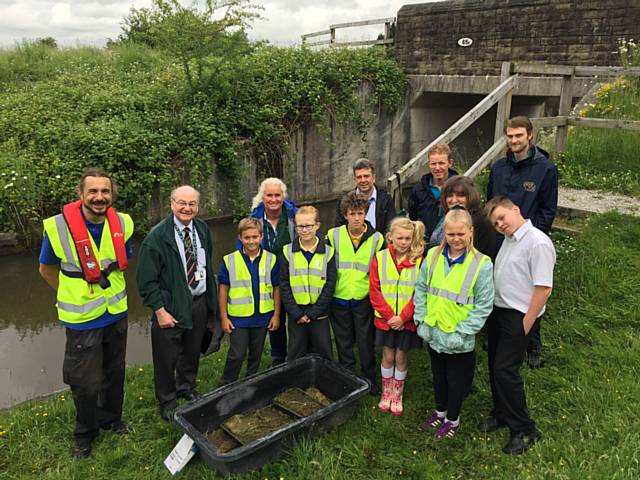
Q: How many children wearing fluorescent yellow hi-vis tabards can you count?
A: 5